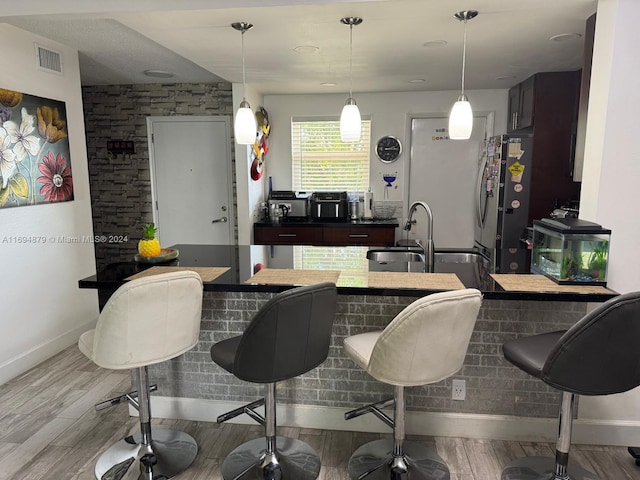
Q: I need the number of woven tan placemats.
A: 4